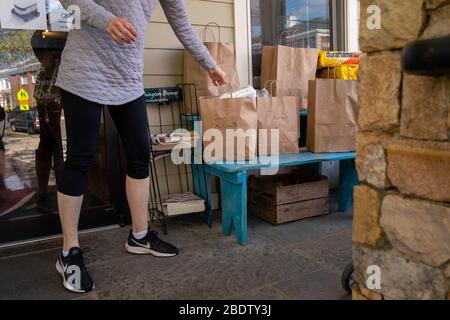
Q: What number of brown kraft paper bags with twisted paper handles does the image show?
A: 5